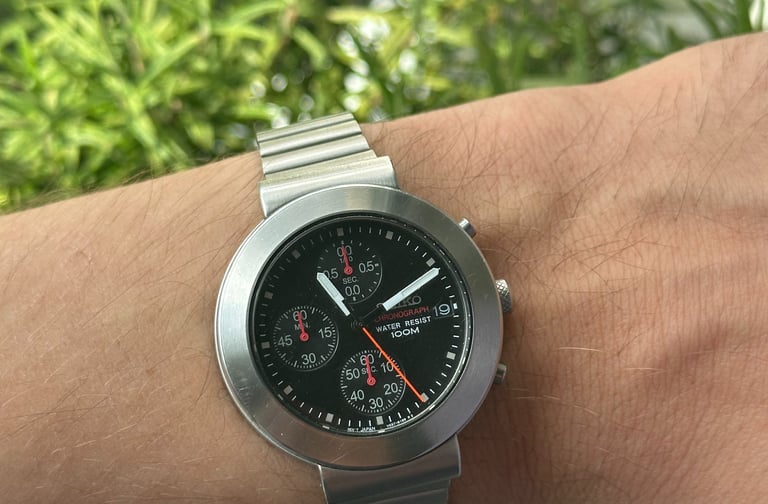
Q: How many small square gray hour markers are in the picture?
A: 11